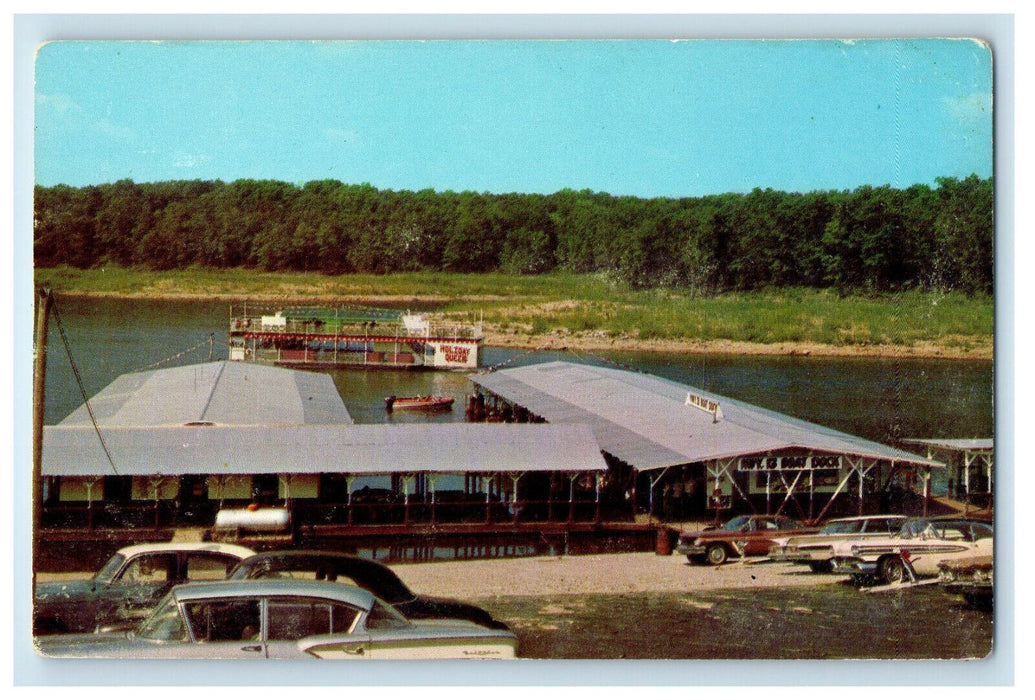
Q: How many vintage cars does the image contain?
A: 7